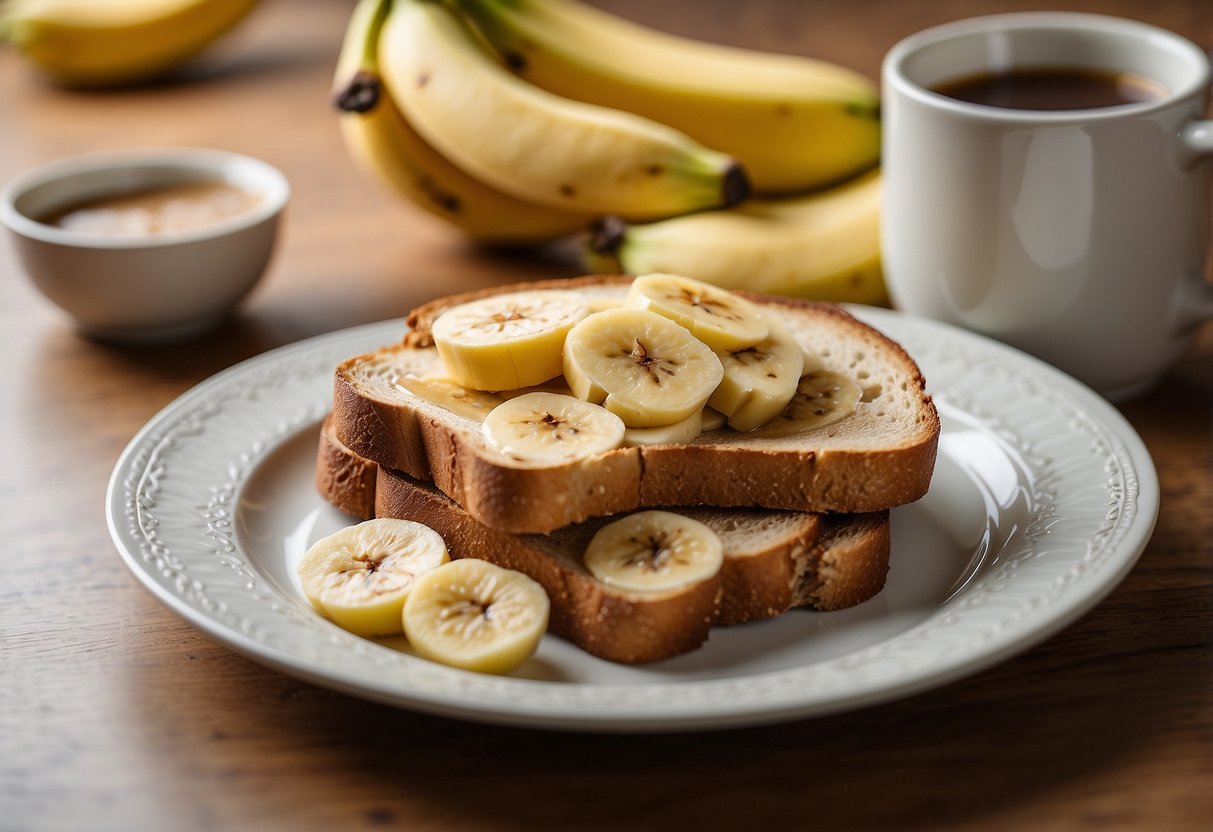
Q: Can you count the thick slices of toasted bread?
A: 2